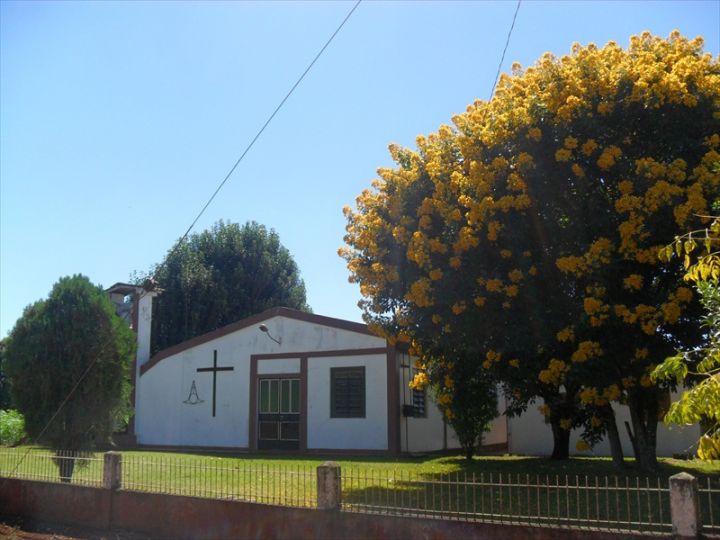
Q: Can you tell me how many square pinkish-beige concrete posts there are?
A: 3